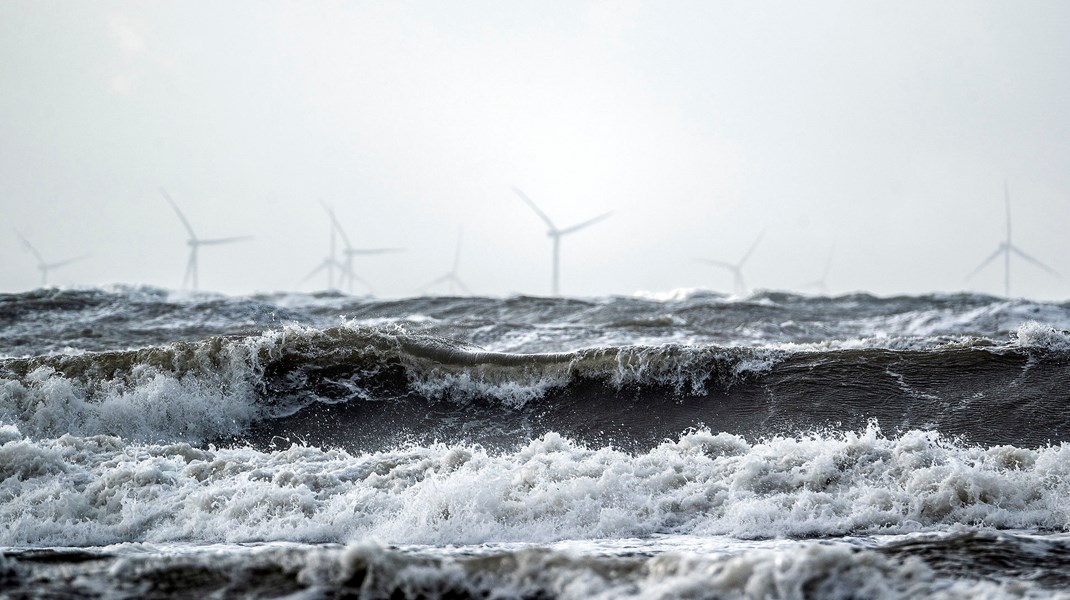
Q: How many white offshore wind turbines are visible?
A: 9